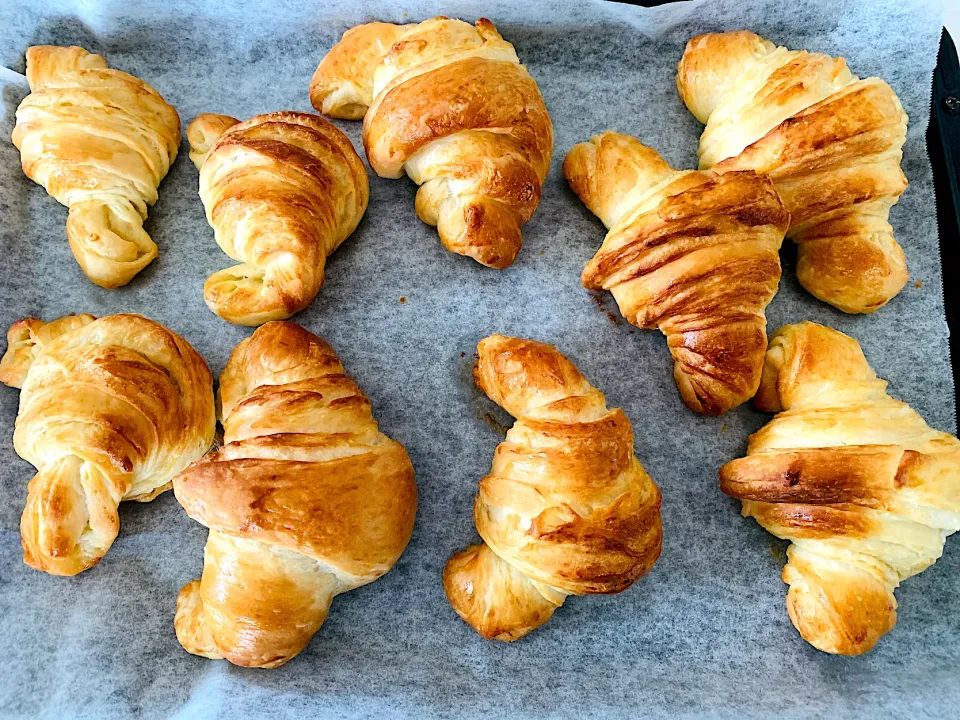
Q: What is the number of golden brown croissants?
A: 9